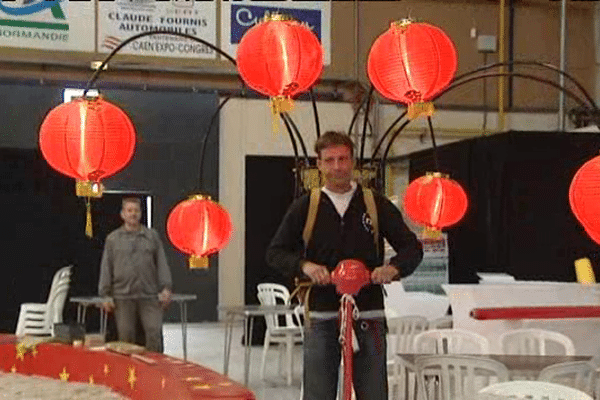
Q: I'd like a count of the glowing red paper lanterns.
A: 6